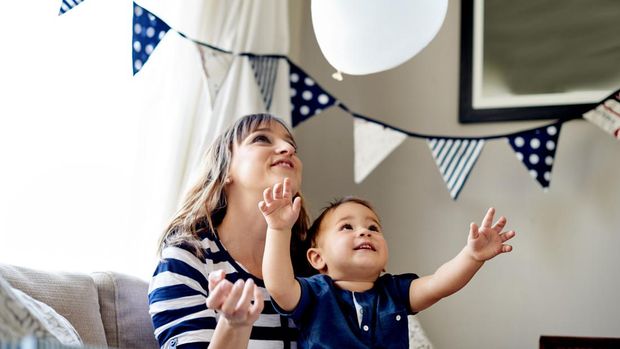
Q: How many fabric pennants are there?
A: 9